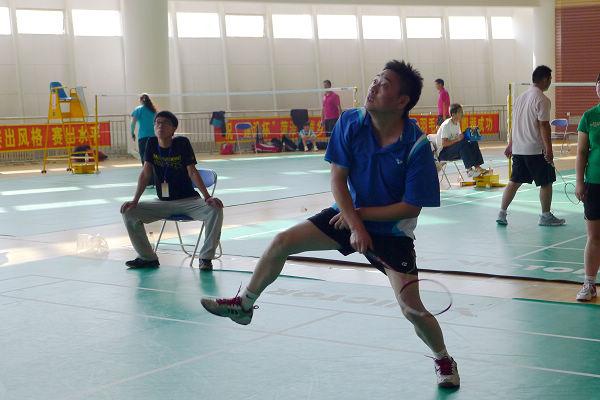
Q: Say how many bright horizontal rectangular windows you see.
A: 11